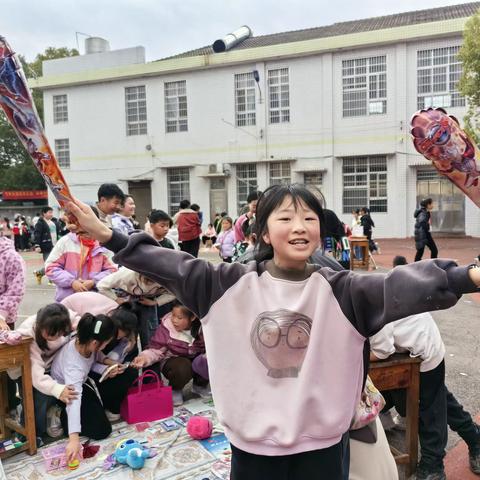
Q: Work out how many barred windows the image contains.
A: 13